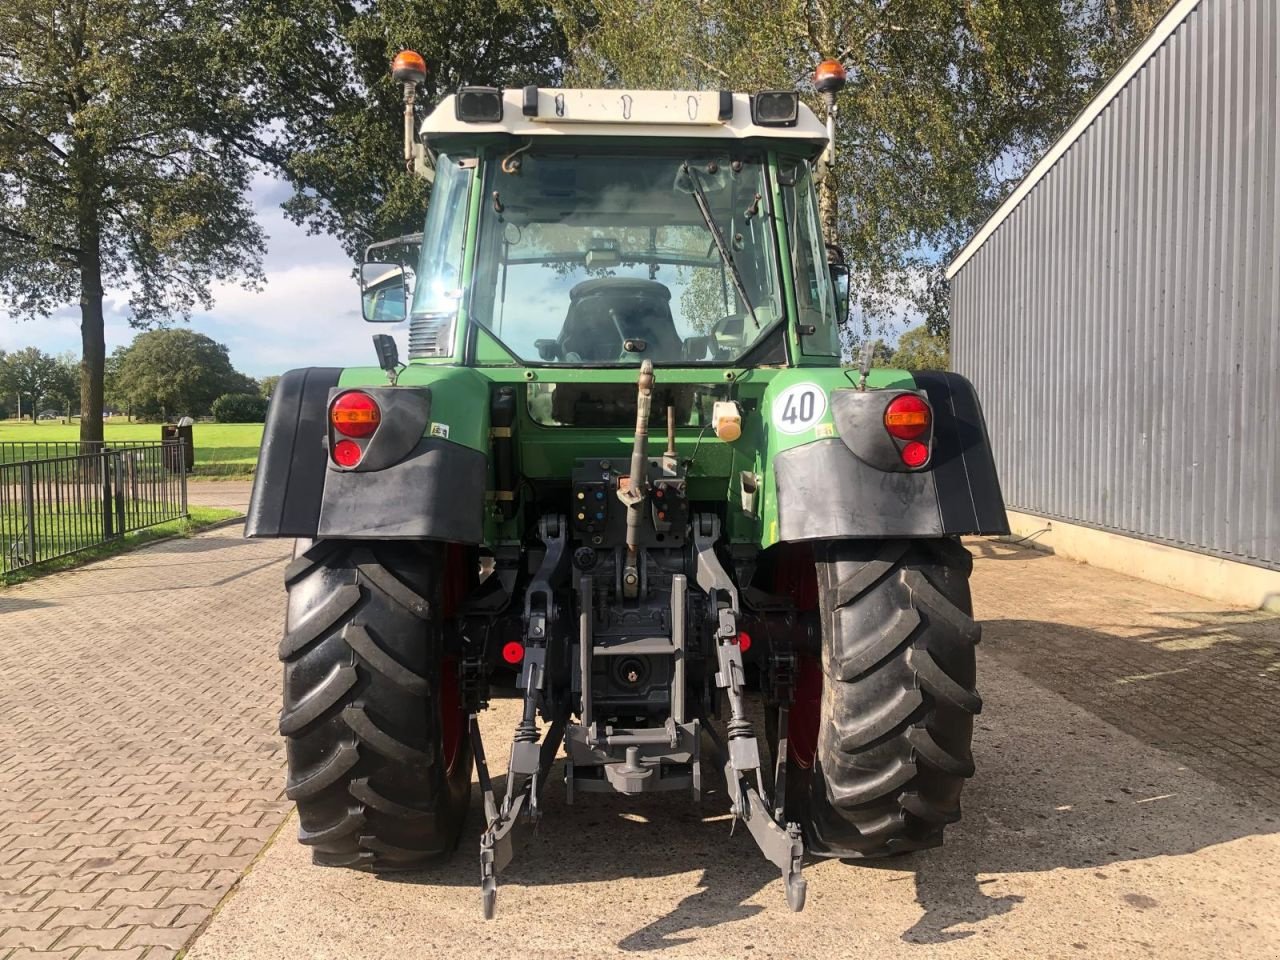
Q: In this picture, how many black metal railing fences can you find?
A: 1